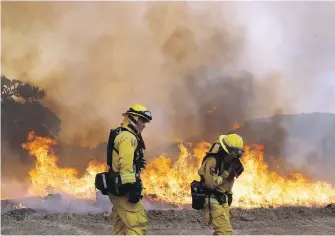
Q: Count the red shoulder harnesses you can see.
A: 0